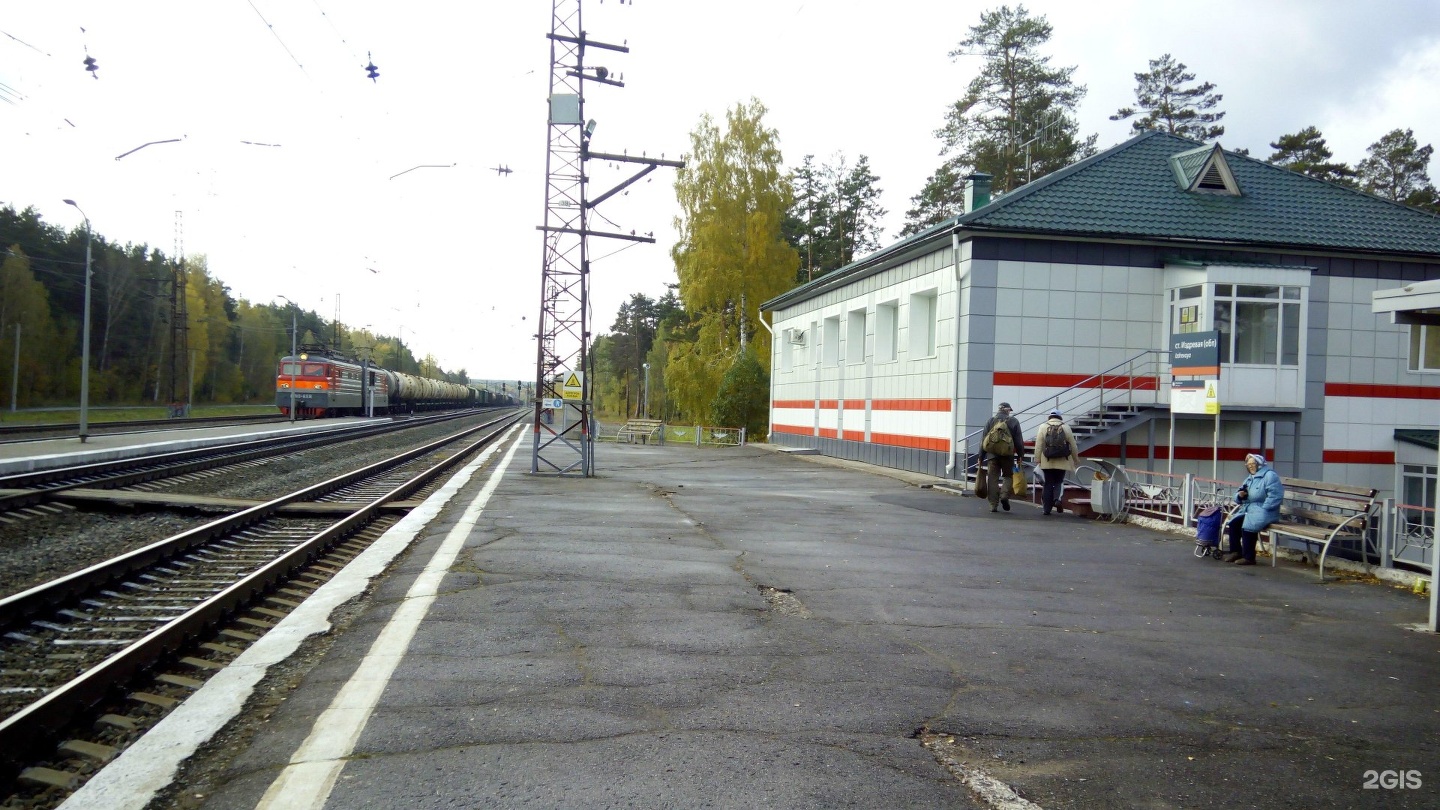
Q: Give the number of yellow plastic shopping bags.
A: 1